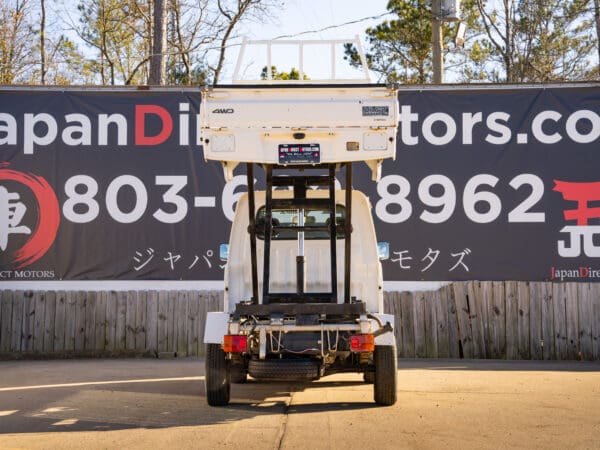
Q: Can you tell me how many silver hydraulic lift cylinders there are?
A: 1